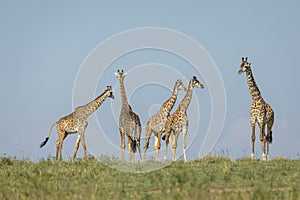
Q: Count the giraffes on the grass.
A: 5